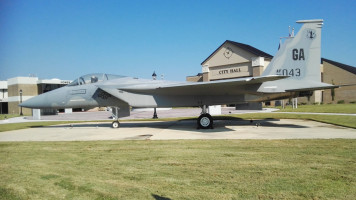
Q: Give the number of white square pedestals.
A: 3